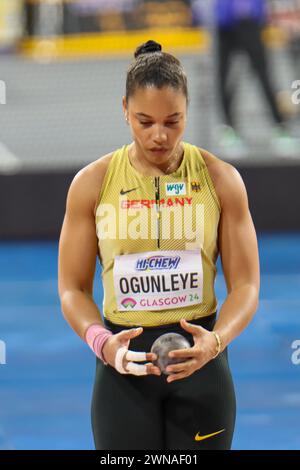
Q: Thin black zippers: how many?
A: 1